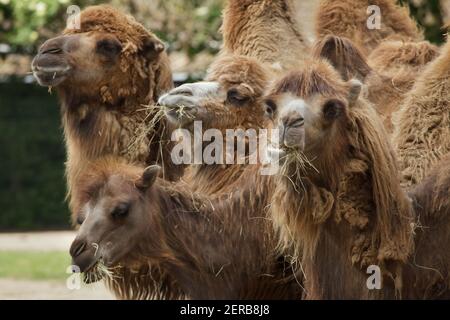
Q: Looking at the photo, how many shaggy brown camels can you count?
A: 4